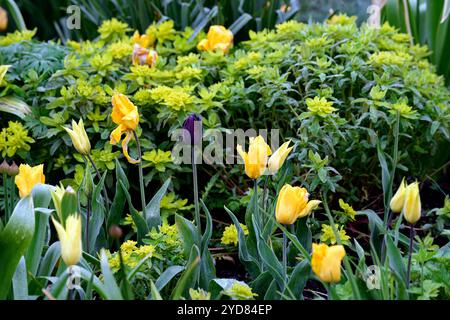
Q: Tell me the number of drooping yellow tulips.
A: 1